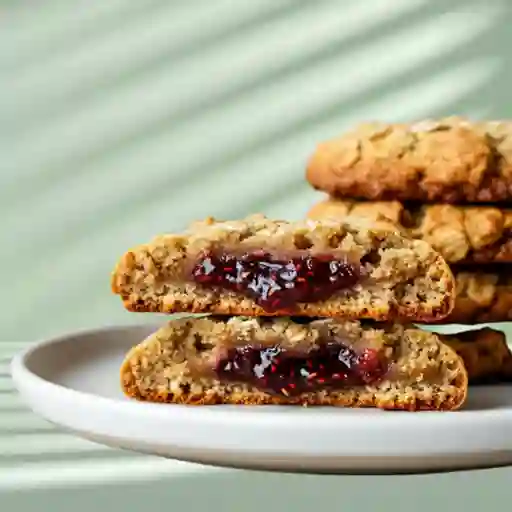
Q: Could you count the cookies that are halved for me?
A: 2